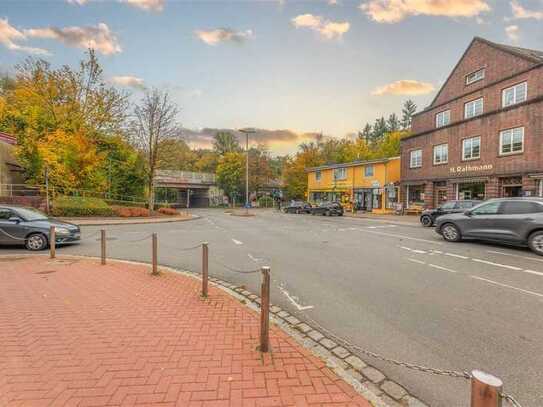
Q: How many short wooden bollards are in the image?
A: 6